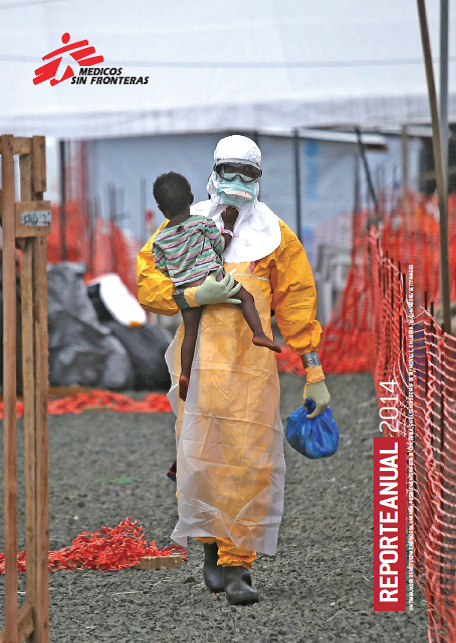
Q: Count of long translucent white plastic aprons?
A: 1